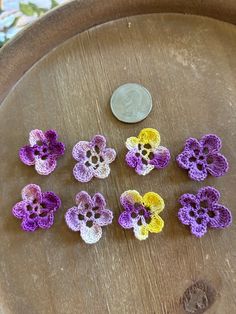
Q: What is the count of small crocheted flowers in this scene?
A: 8